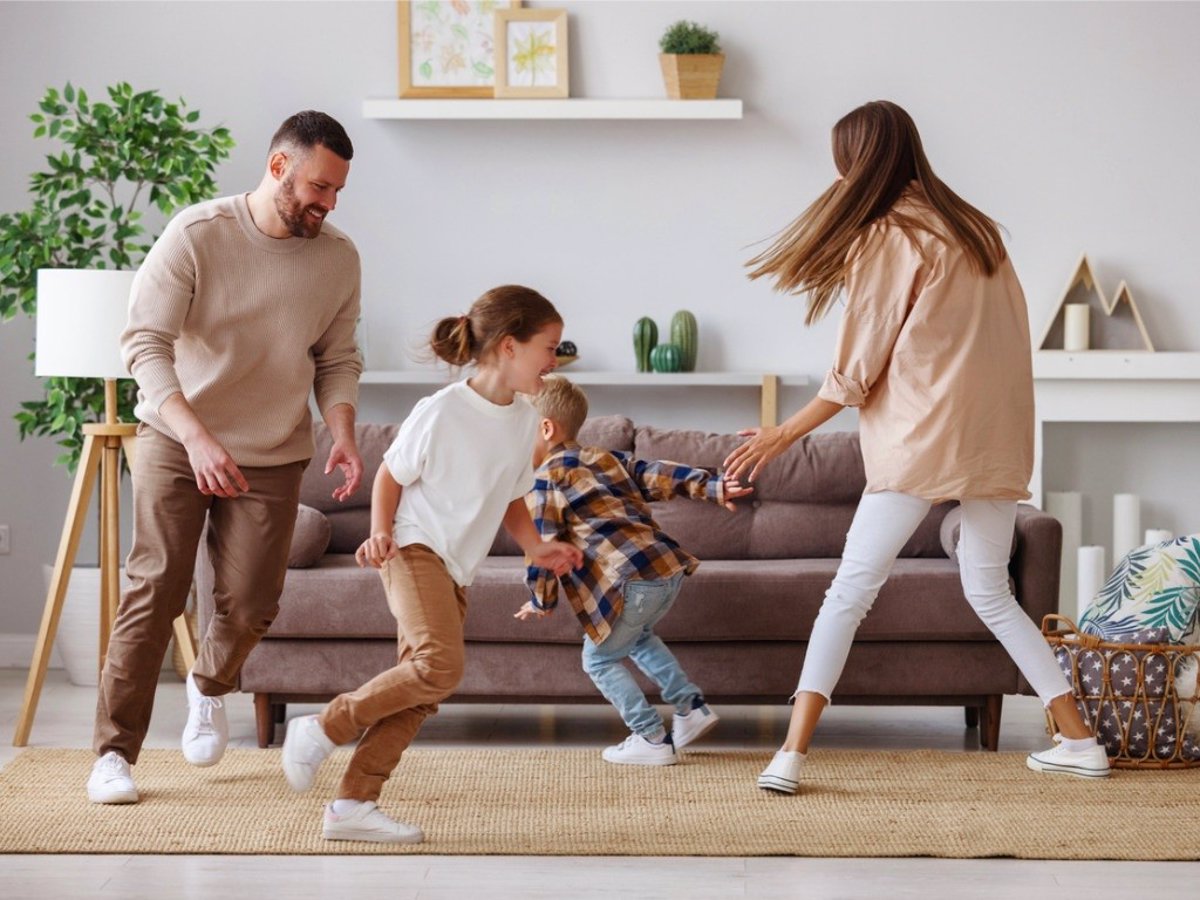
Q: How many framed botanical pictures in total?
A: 2